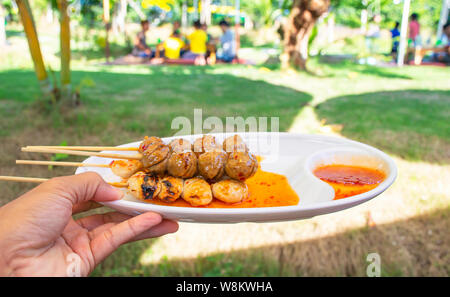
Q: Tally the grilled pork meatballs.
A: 13